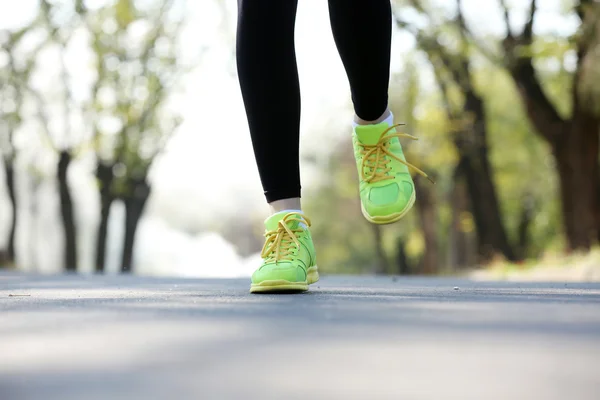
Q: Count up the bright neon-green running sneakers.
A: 2